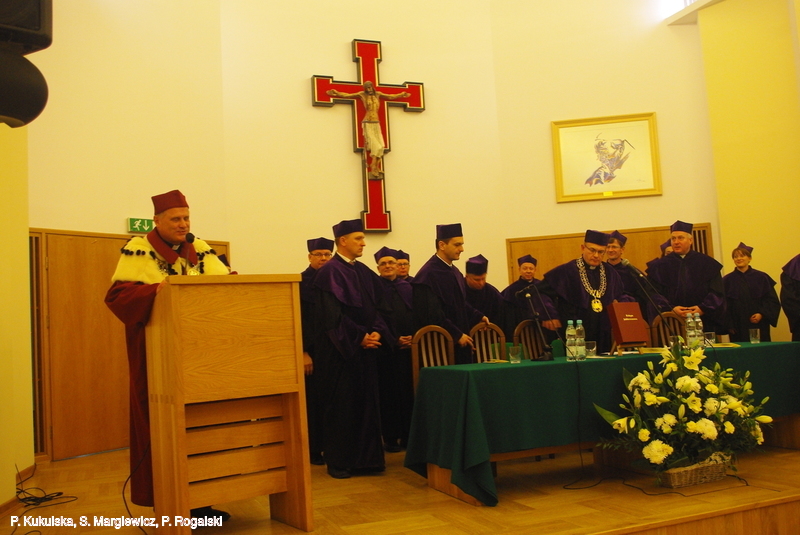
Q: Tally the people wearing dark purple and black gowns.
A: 13